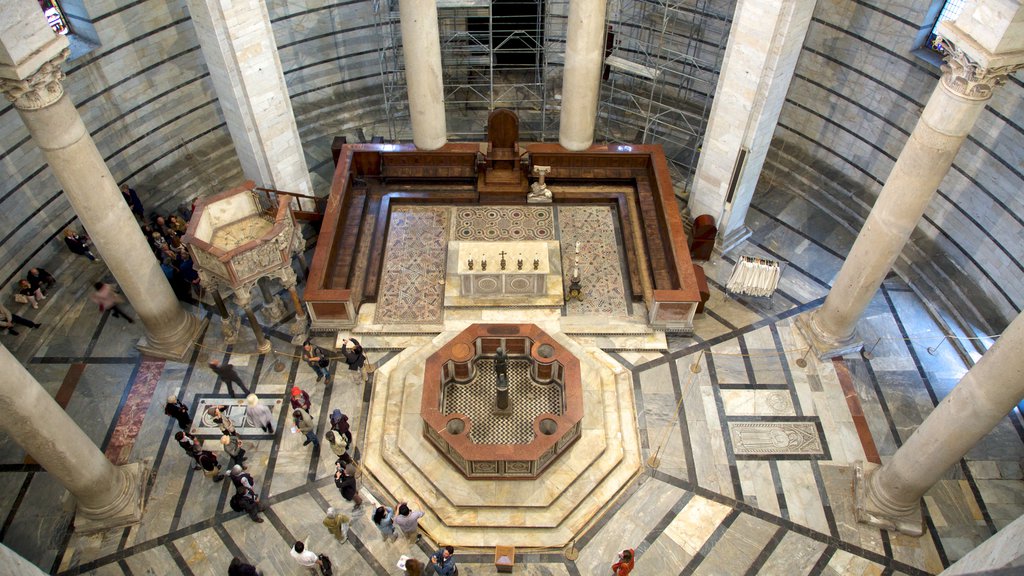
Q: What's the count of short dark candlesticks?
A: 4